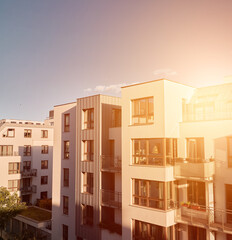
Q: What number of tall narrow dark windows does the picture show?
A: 5